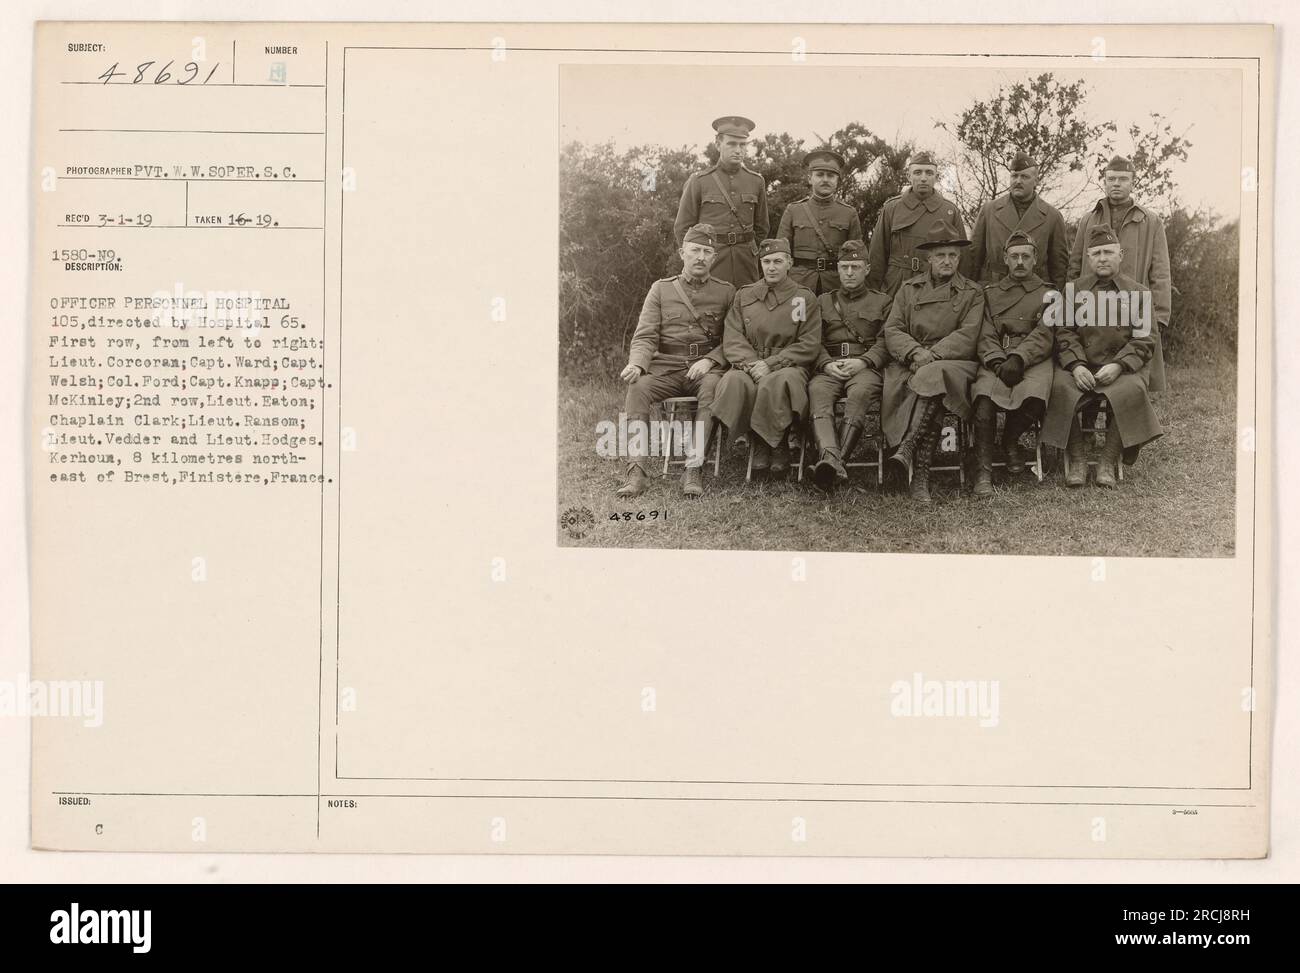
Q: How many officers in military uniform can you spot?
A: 11